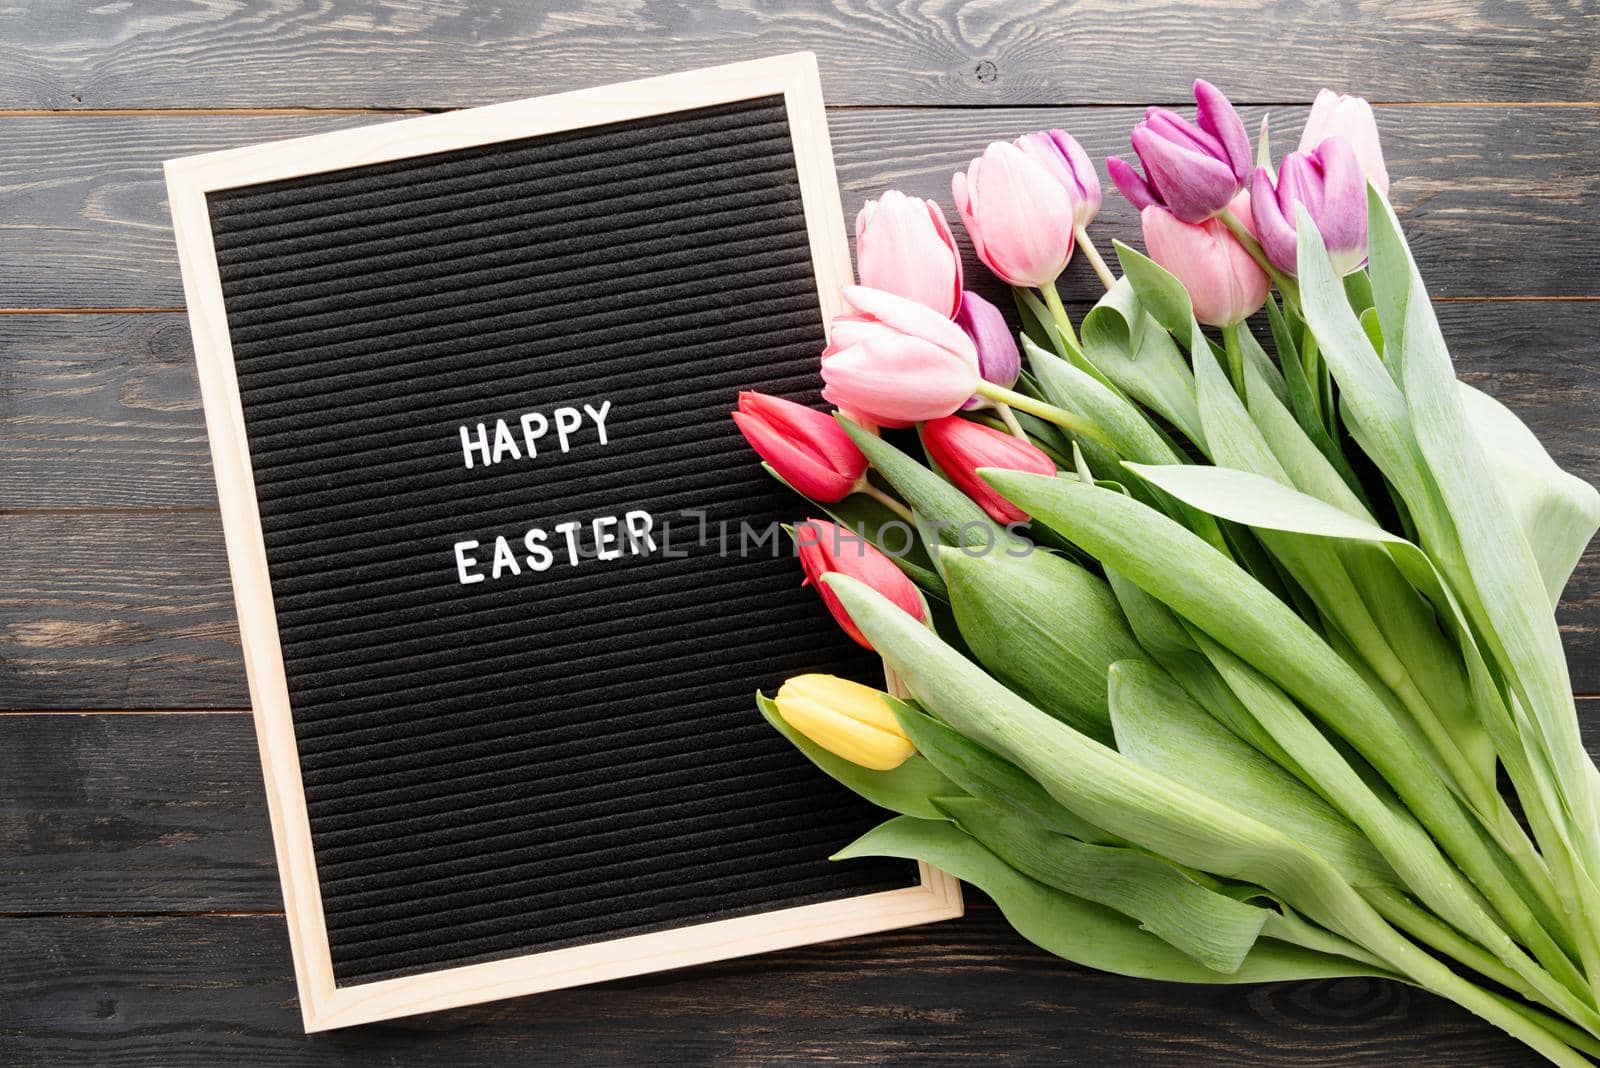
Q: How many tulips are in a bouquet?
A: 13